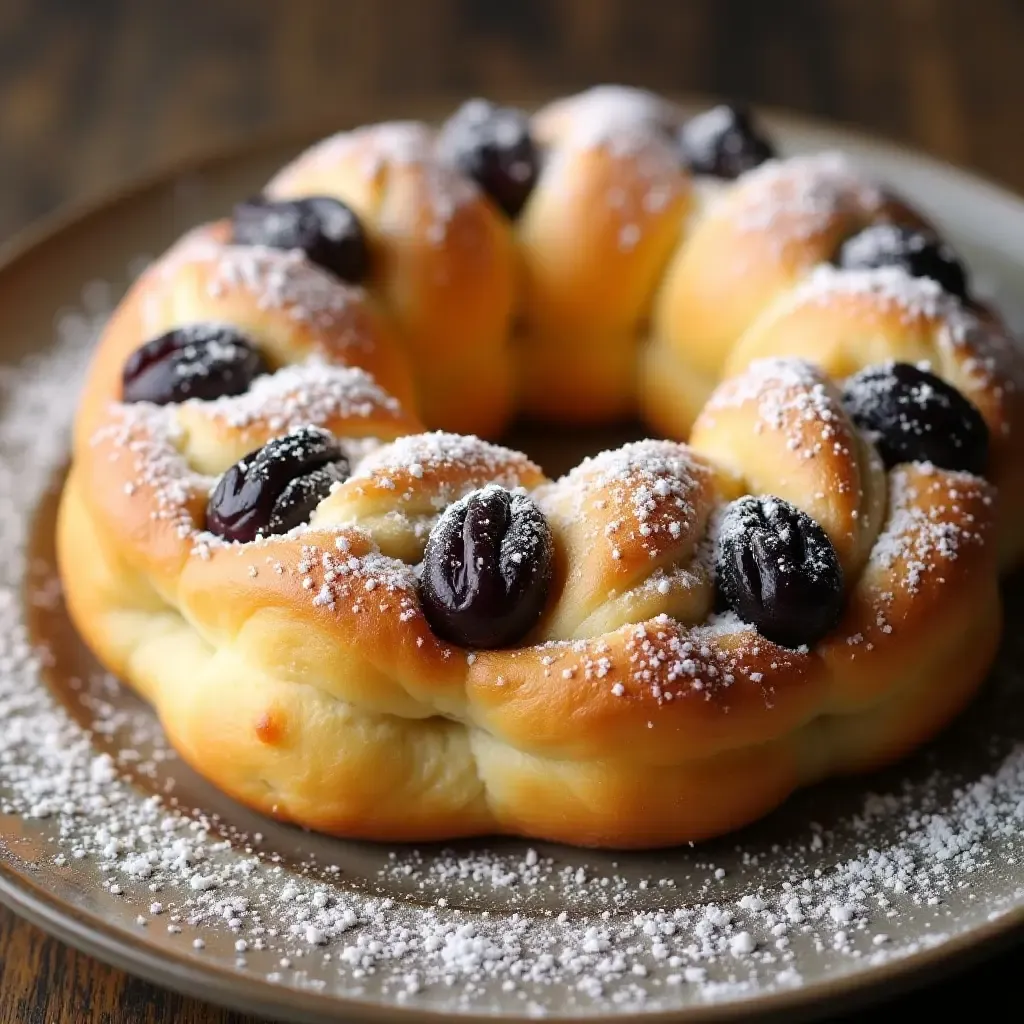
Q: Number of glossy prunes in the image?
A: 9